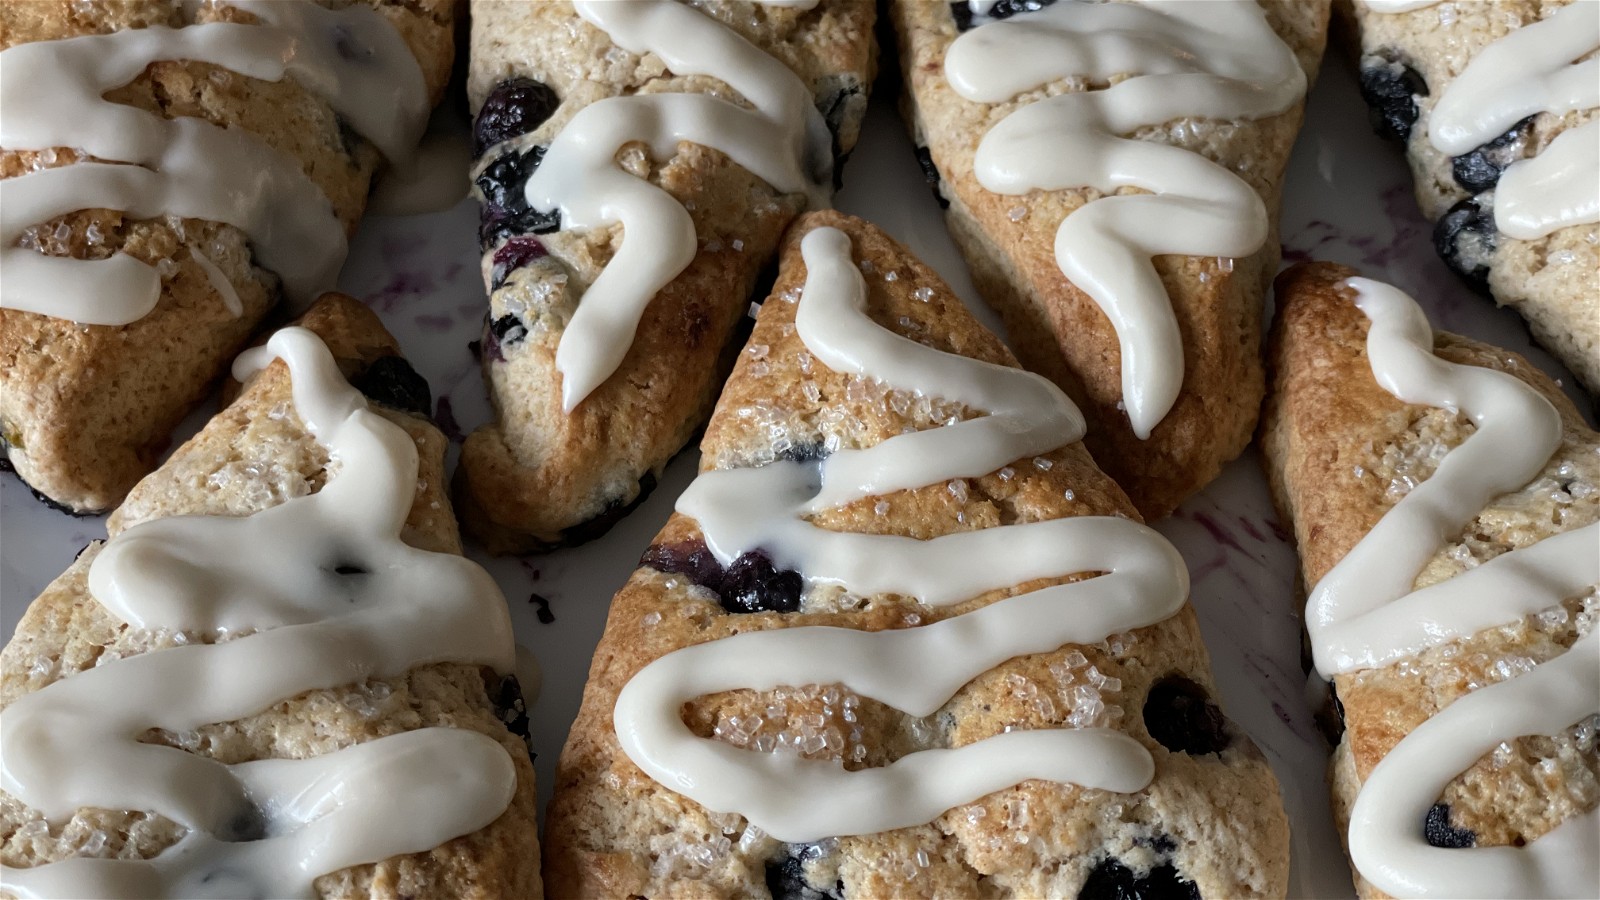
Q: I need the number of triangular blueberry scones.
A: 7